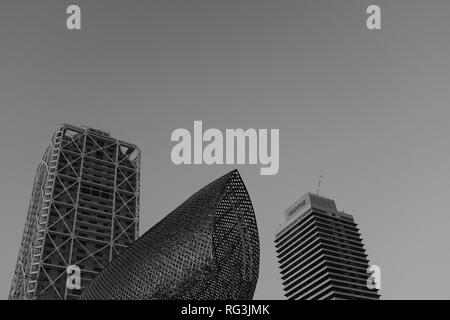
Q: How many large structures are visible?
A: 3